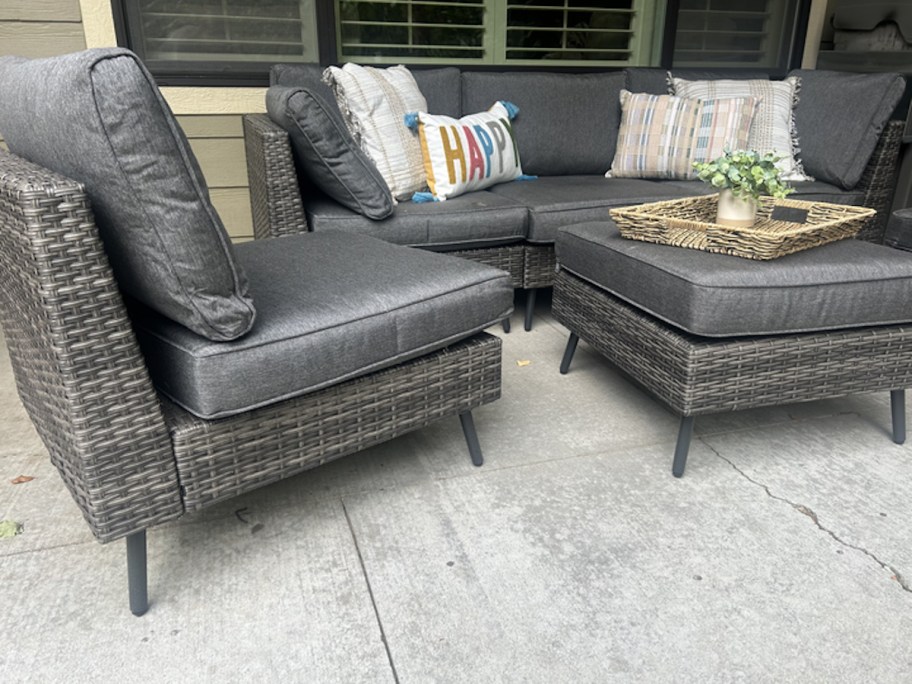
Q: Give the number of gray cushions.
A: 11